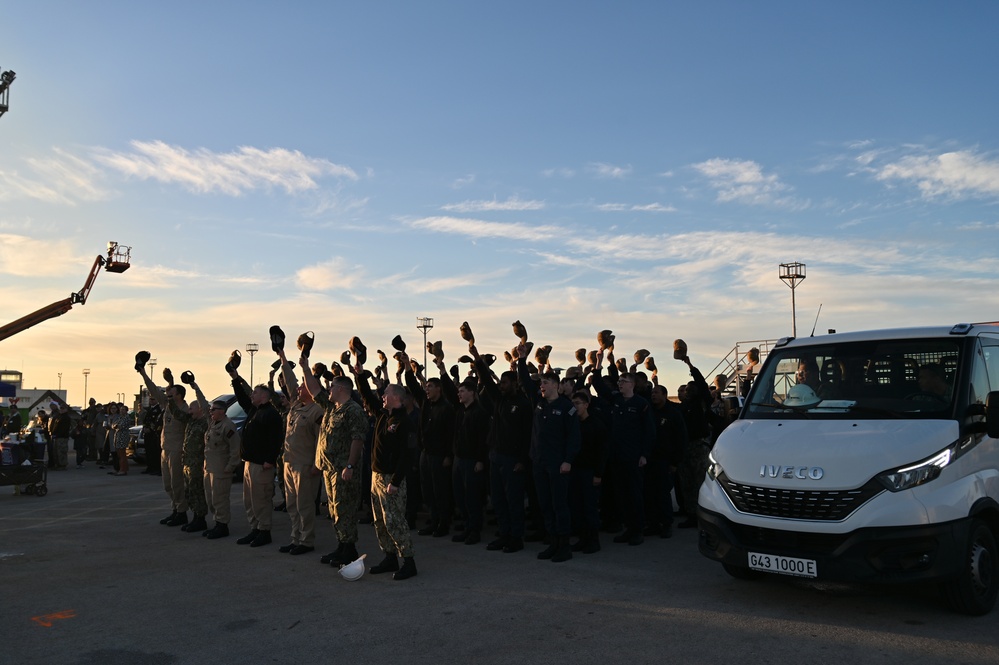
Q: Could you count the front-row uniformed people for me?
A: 7